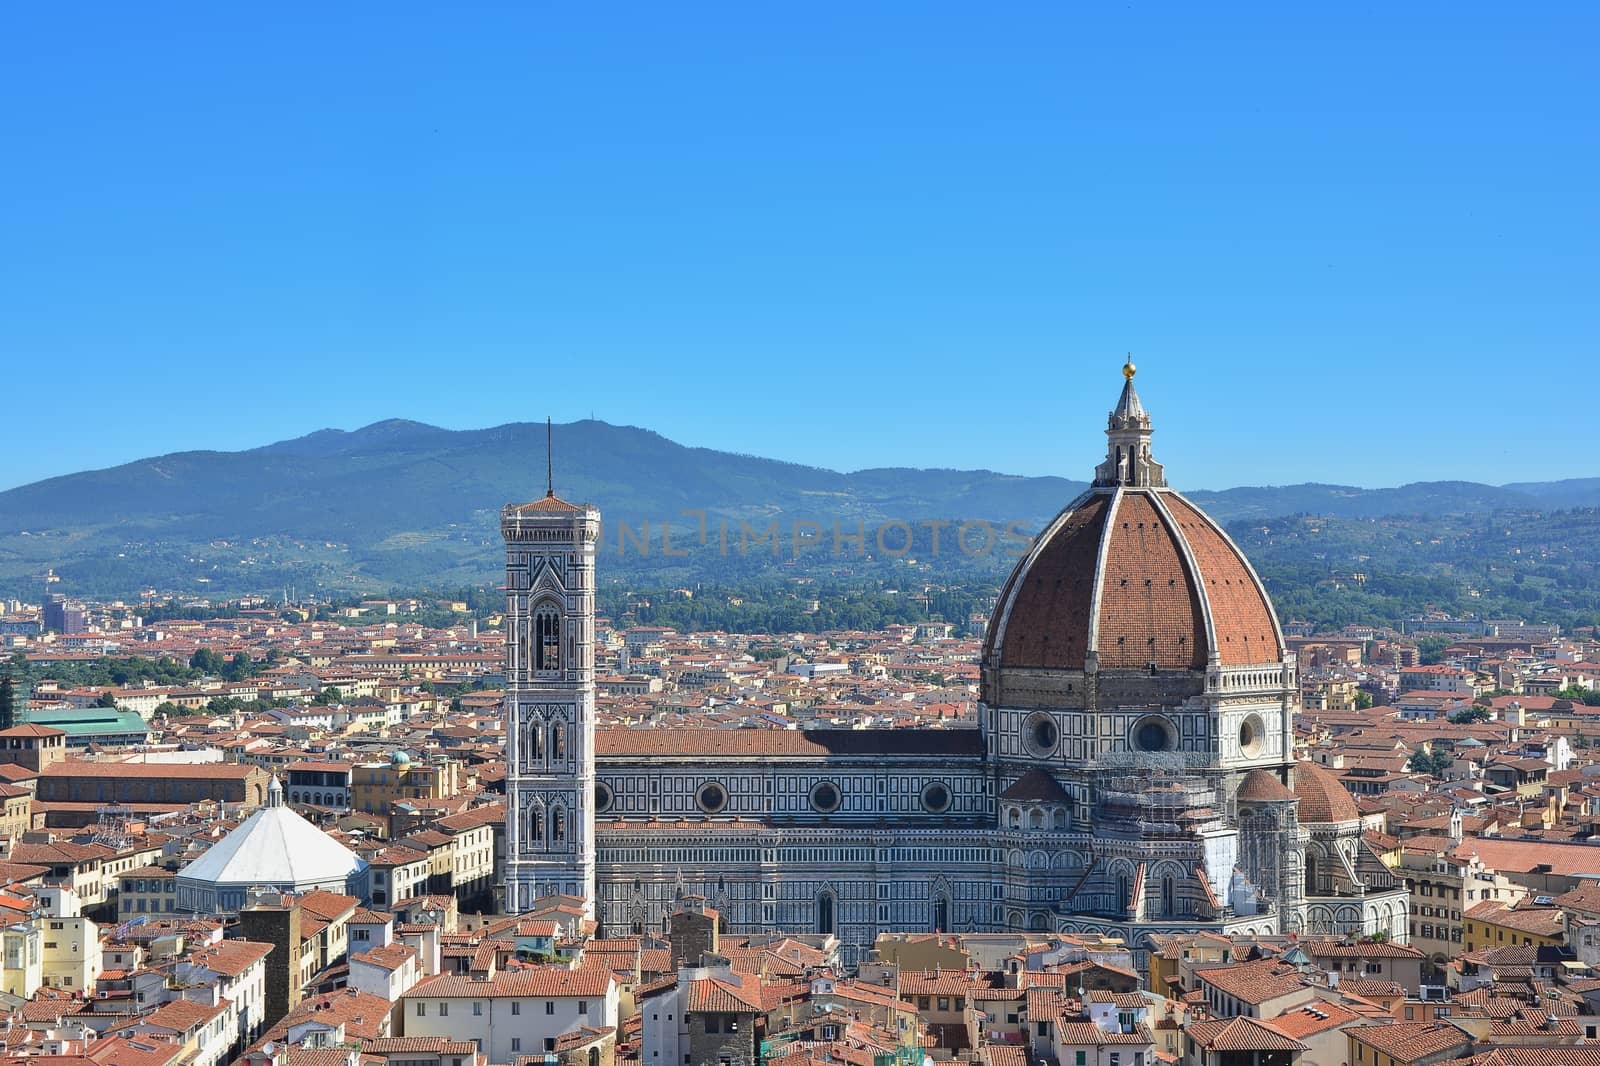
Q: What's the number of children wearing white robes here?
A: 0